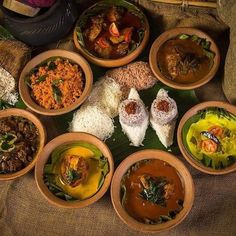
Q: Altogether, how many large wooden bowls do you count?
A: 7